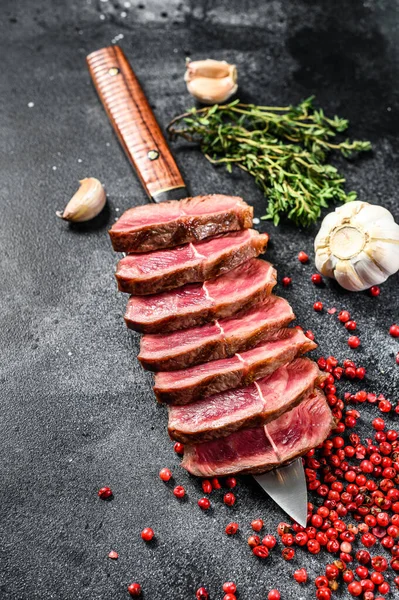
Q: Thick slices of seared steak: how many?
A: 7